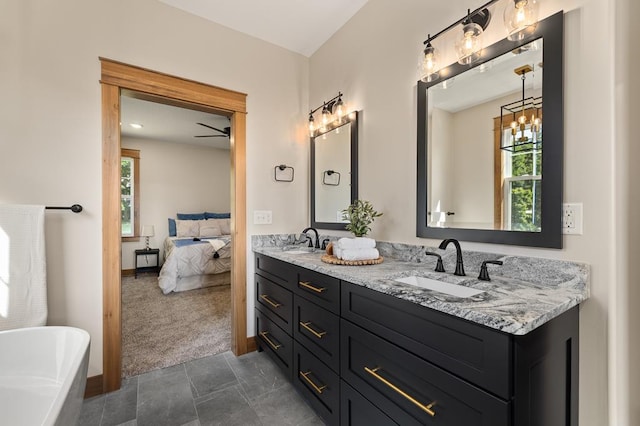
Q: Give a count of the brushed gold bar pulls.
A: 6